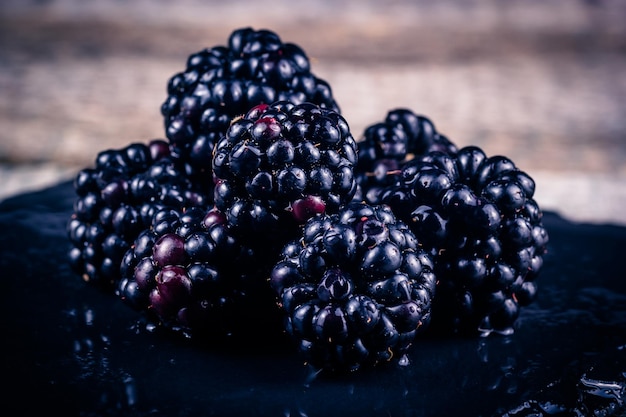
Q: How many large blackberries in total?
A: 7